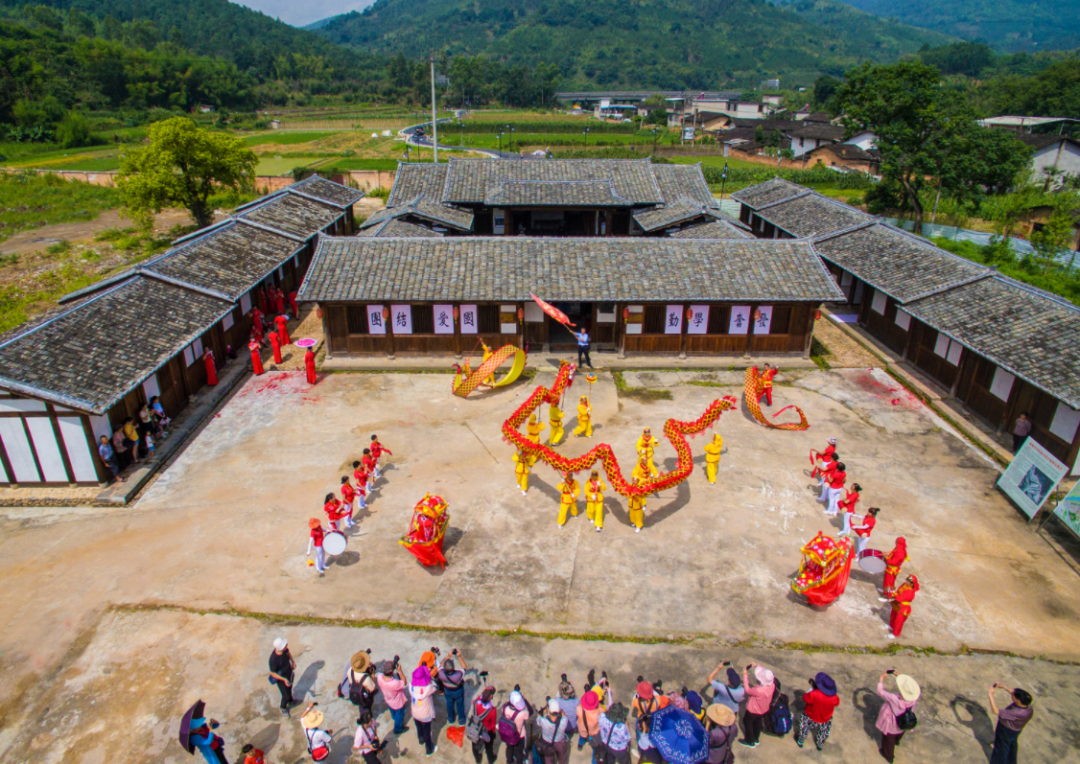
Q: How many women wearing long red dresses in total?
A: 11